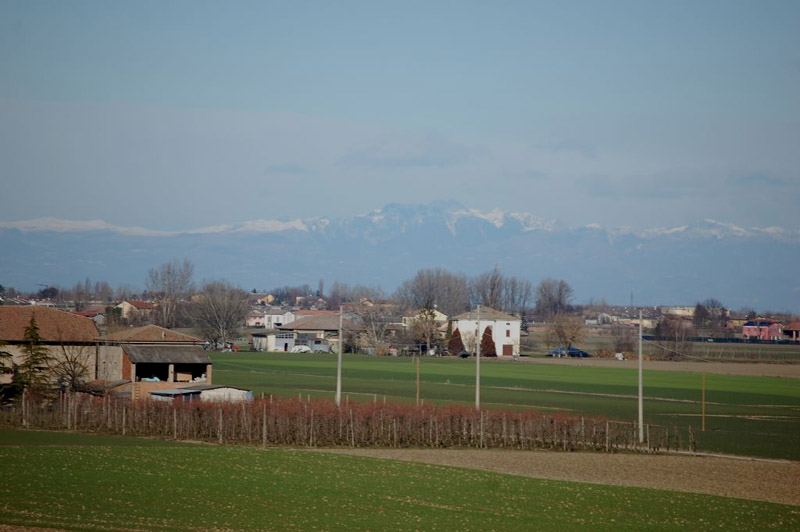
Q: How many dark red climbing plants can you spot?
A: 2